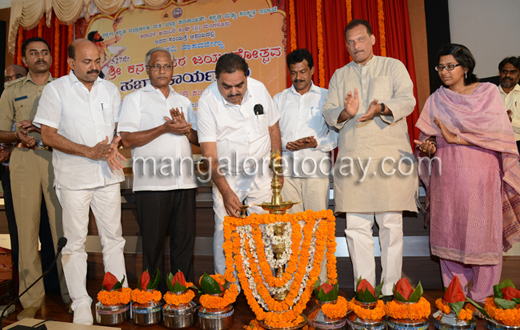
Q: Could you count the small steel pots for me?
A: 9